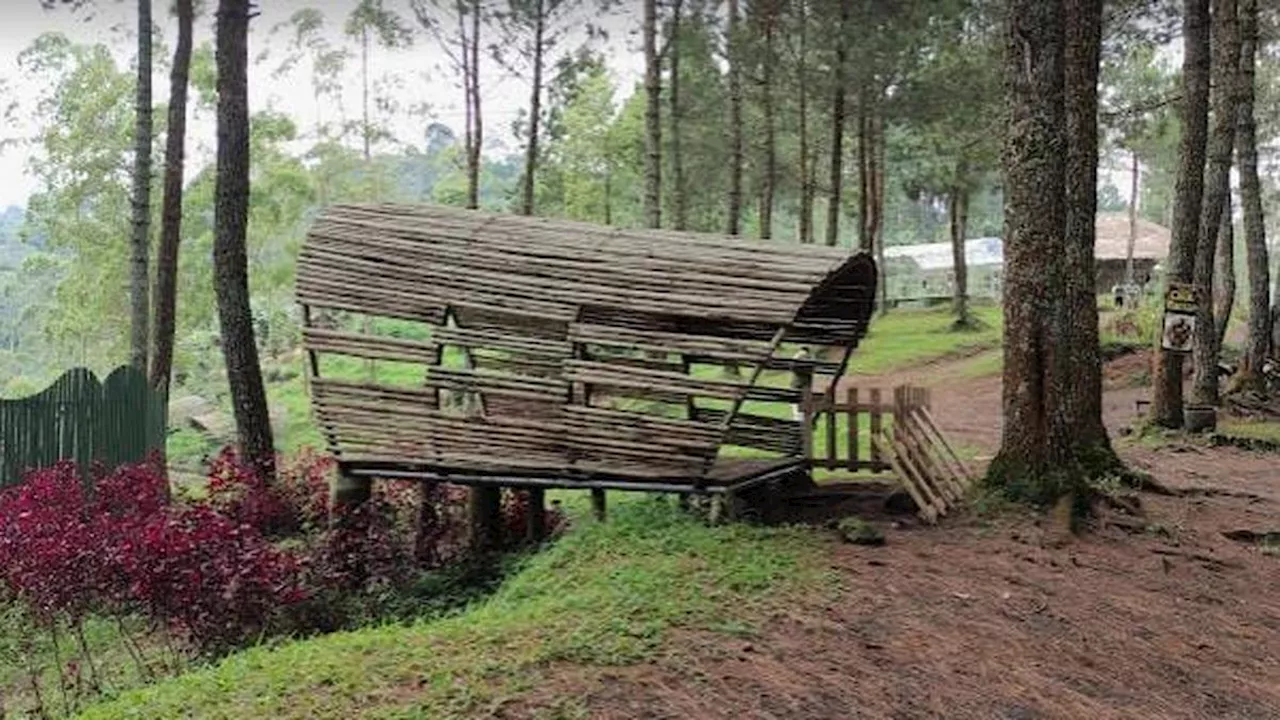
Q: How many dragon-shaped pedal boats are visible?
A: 0